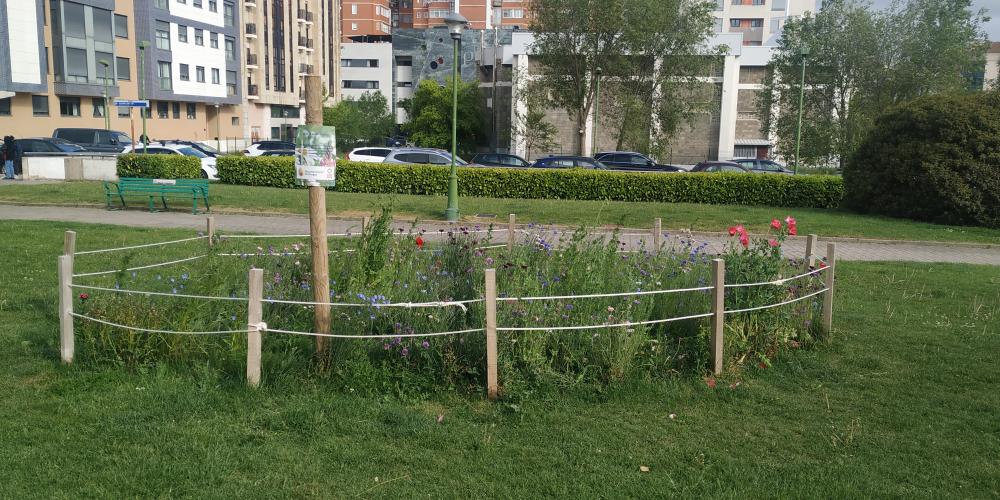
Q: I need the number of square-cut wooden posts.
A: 11